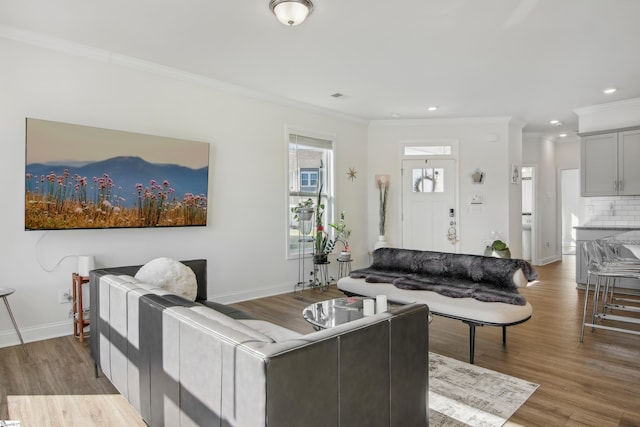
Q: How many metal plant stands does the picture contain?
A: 3